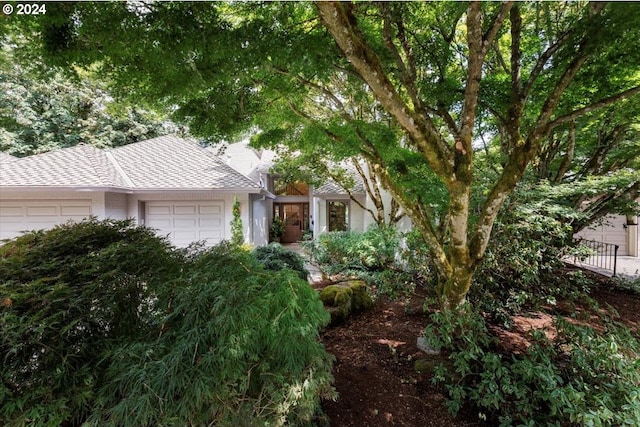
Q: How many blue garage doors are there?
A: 0